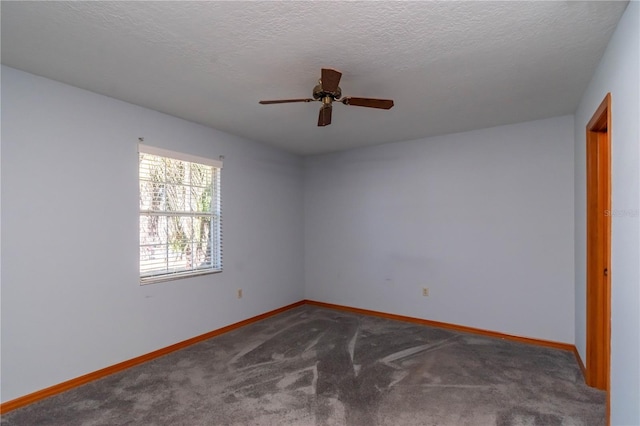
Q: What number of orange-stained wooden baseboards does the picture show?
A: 3